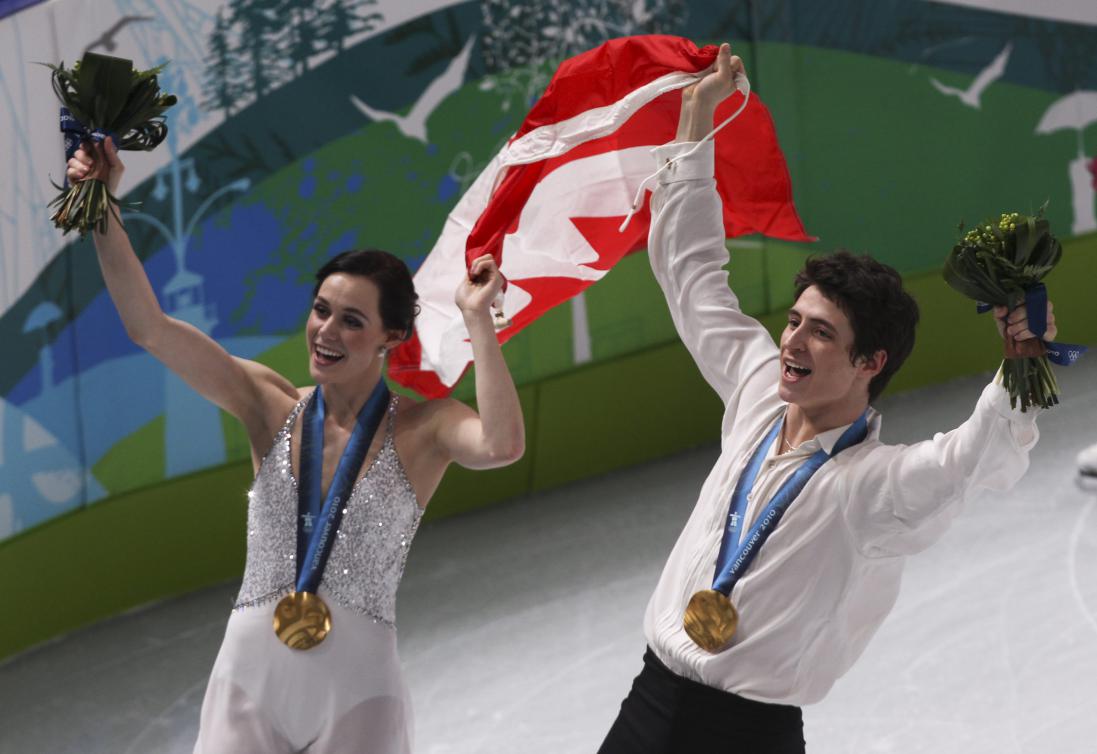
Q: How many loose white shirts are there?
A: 1